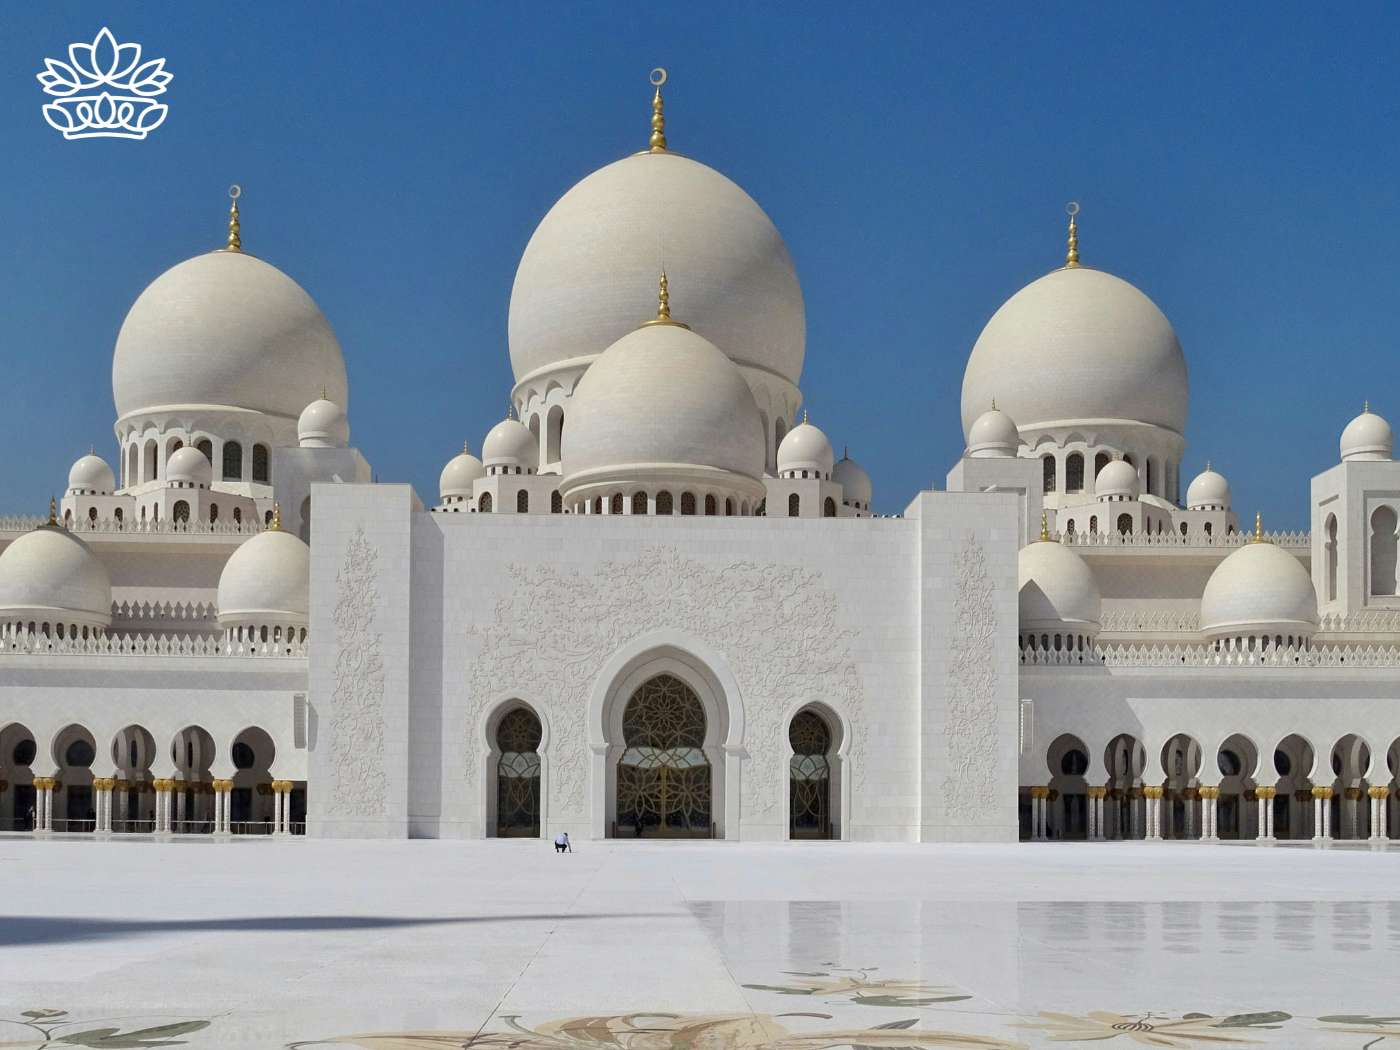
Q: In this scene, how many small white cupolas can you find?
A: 11